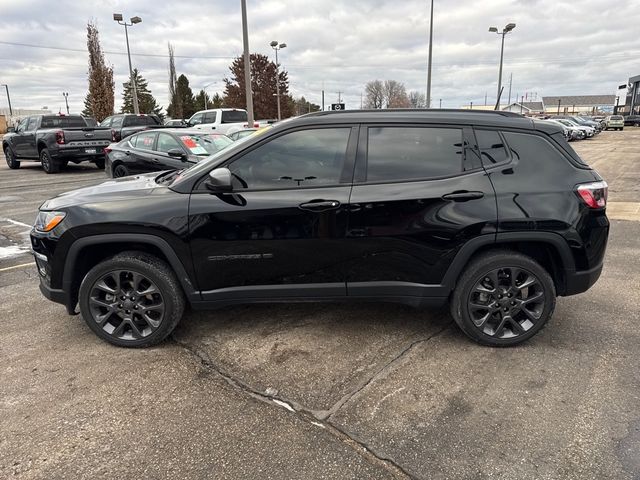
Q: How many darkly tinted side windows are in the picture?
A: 3